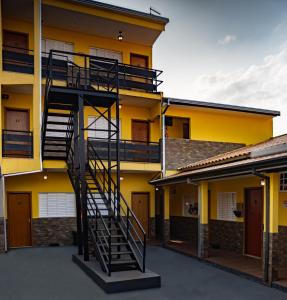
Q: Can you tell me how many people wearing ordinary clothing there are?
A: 0